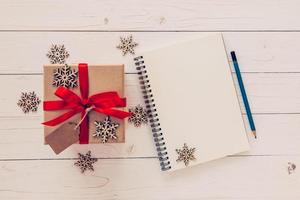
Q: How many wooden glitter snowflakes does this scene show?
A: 8